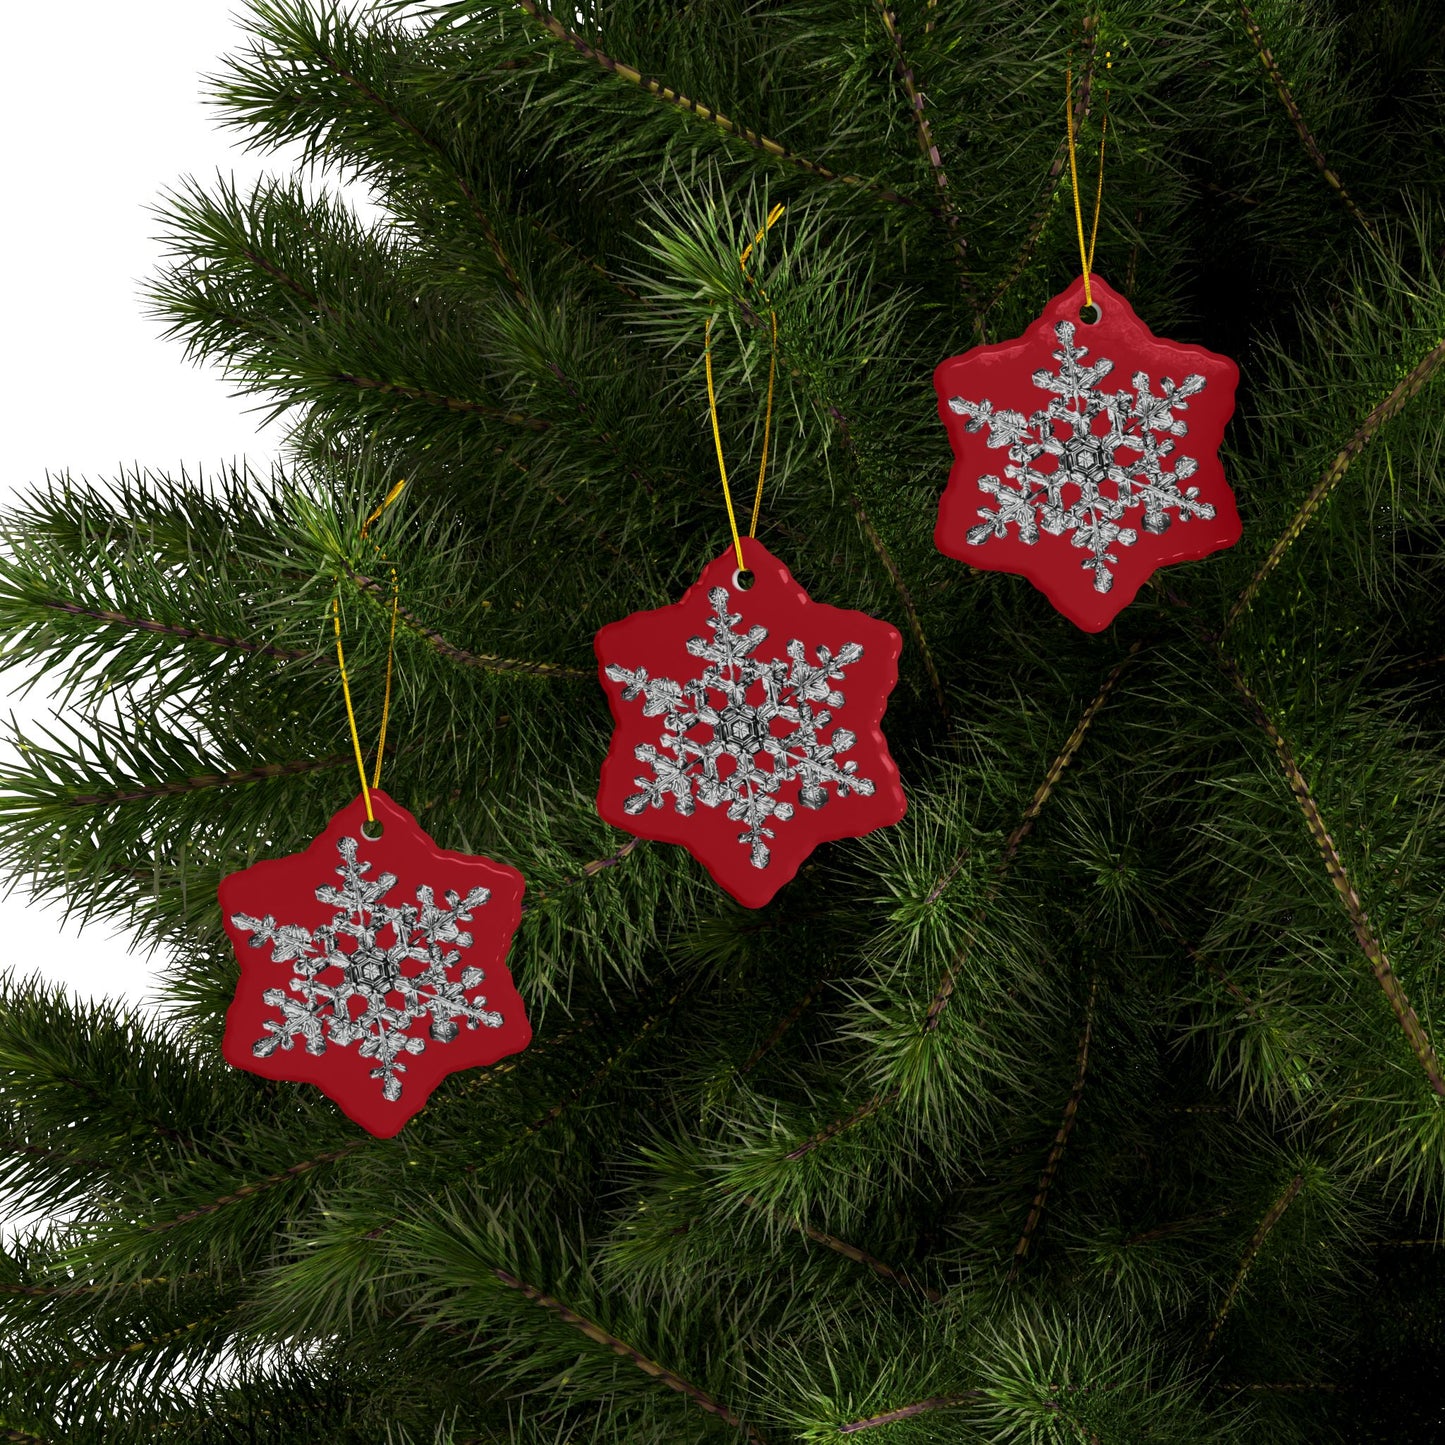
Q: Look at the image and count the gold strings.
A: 3